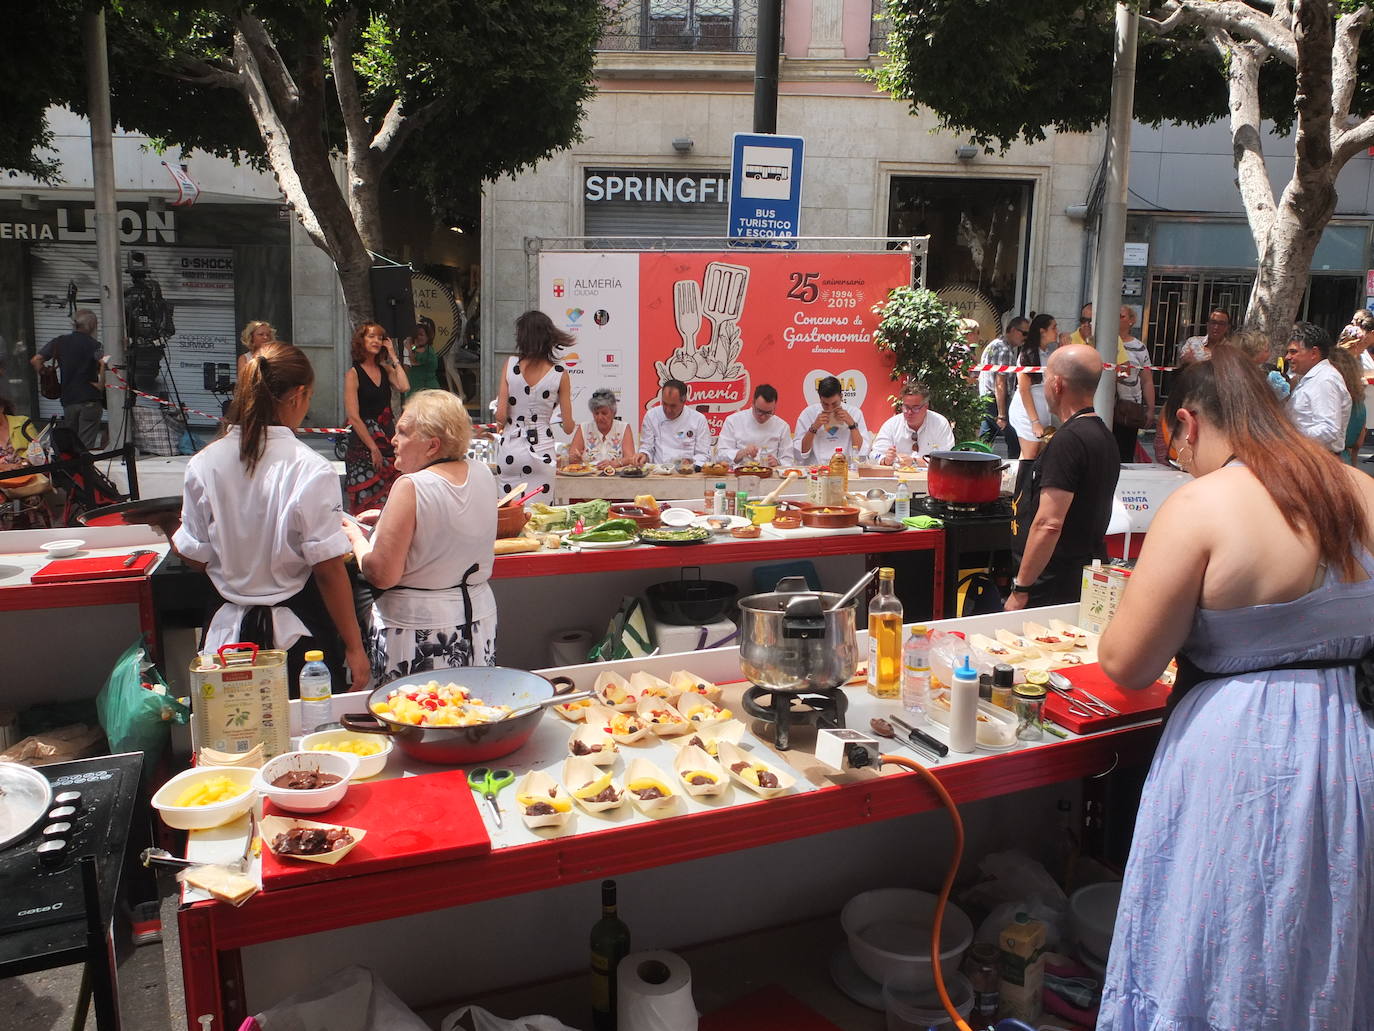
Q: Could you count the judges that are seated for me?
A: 5